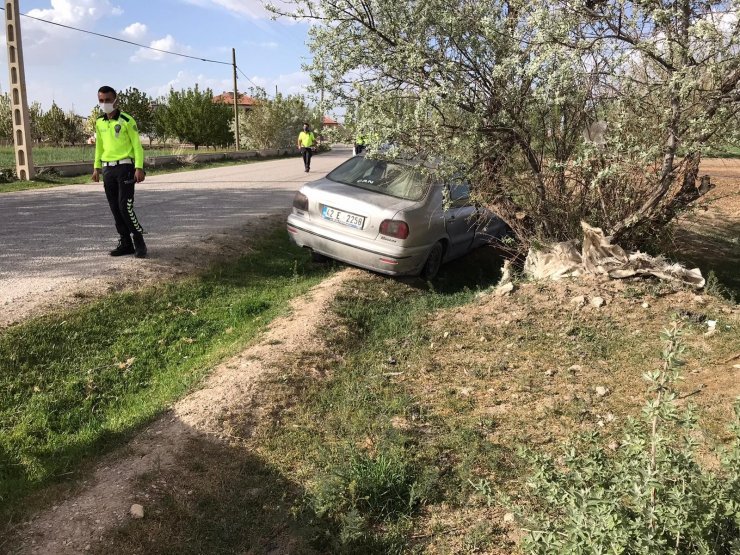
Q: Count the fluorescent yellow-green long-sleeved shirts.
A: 1